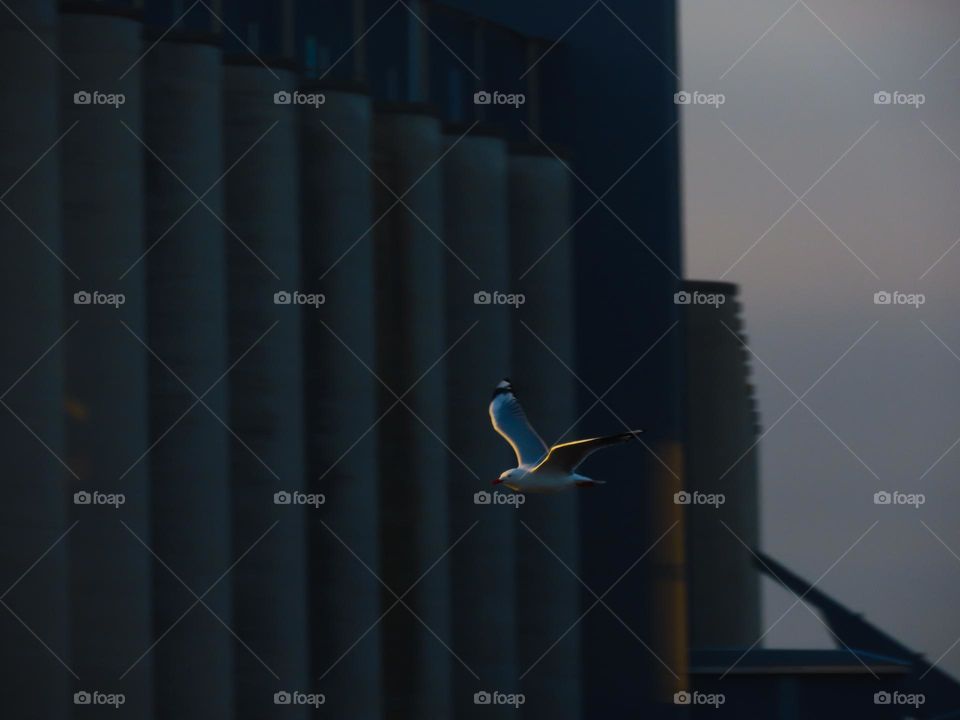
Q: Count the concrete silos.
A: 9